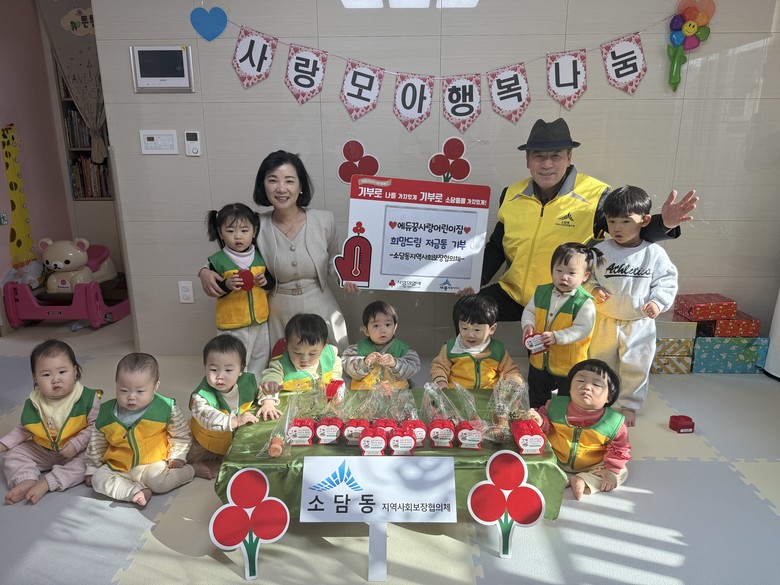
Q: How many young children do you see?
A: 10